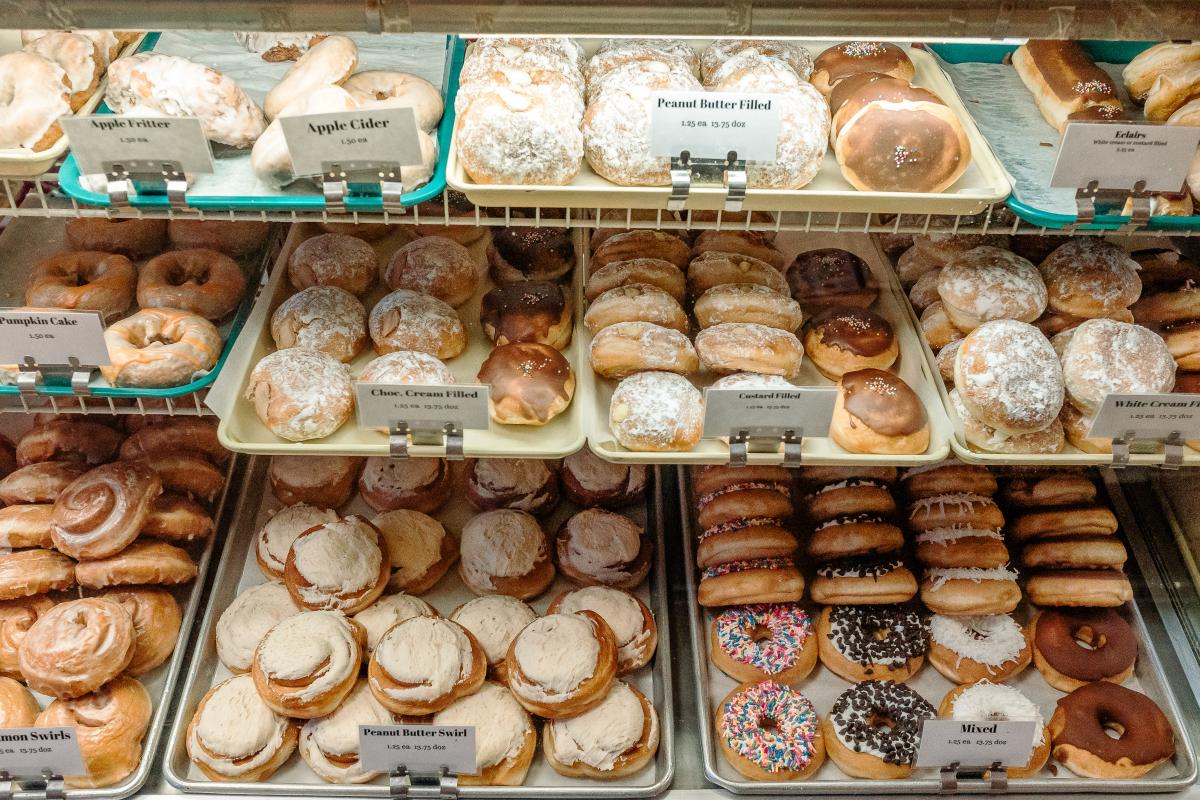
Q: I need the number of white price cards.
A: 11